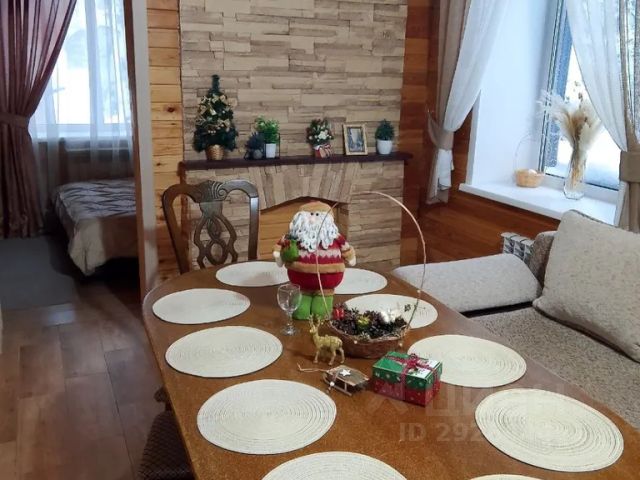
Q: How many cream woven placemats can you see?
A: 10